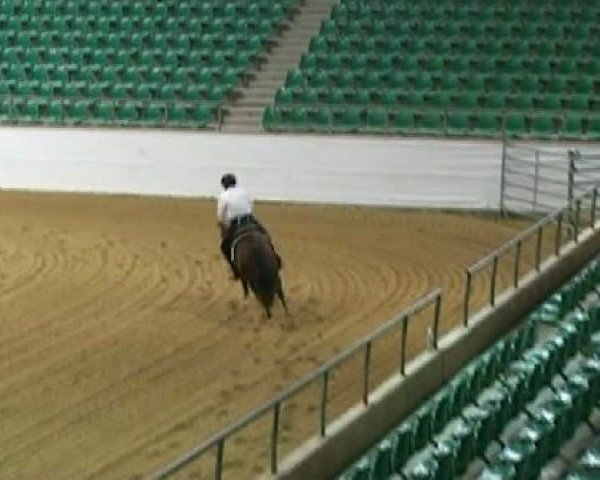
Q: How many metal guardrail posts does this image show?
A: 13